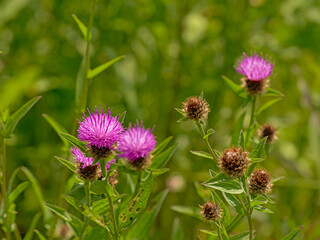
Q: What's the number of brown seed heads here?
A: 5